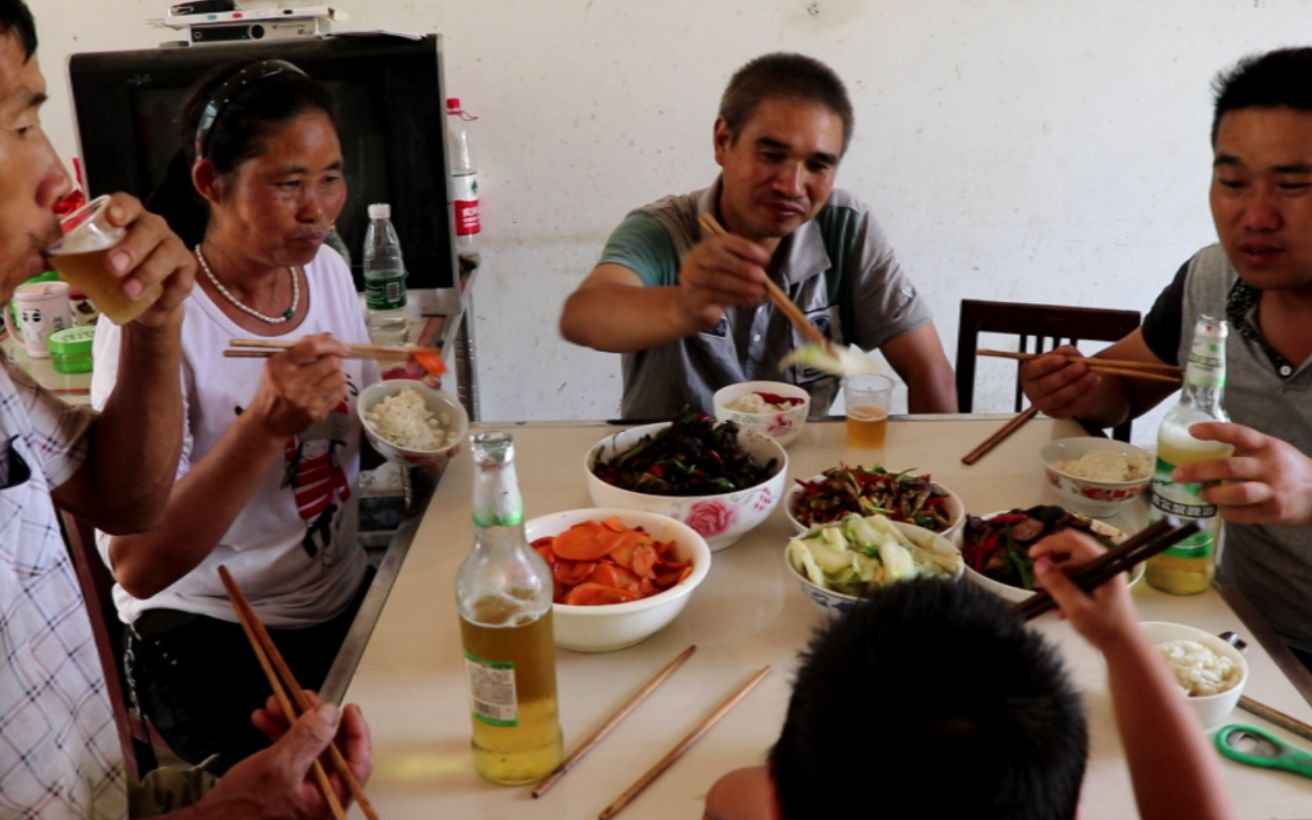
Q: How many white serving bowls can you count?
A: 5